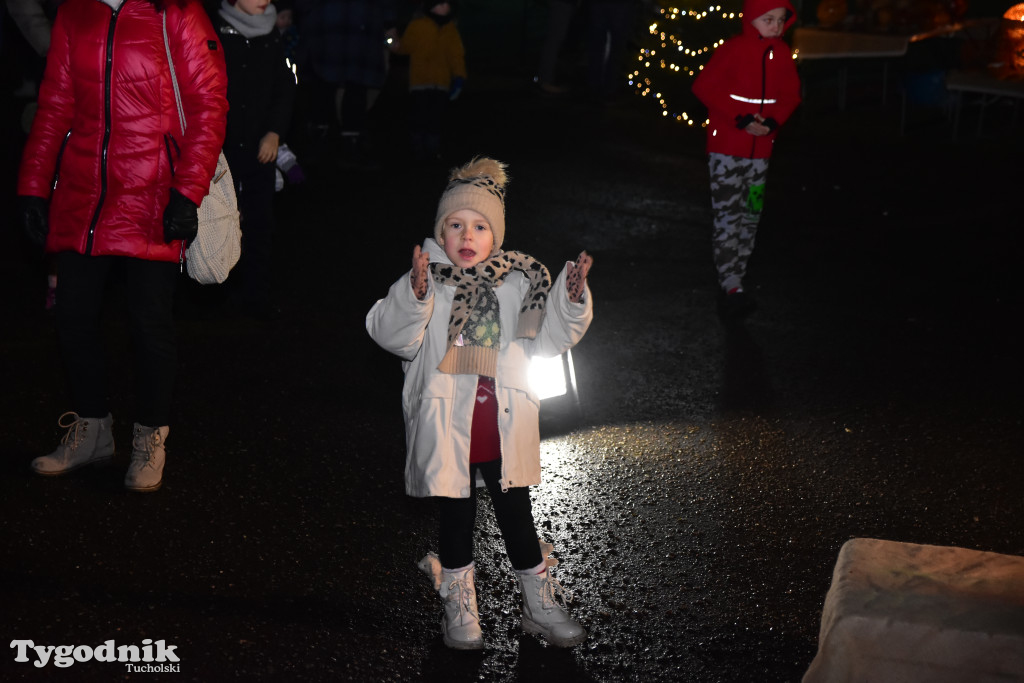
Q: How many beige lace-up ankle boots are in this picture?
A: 4